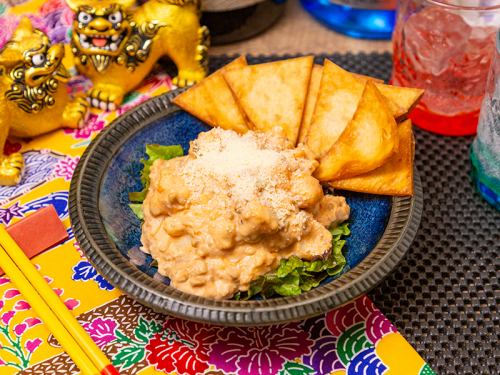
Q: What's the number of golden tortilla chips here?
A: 7